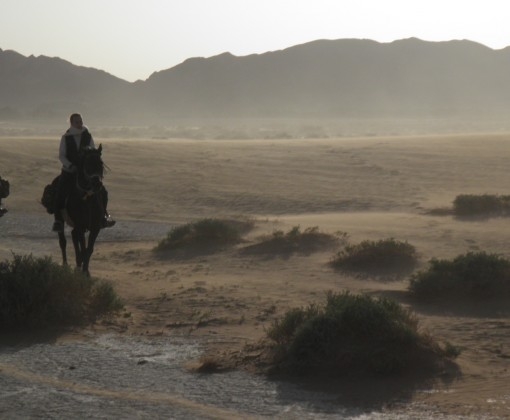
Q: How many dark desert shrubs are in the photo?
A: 7